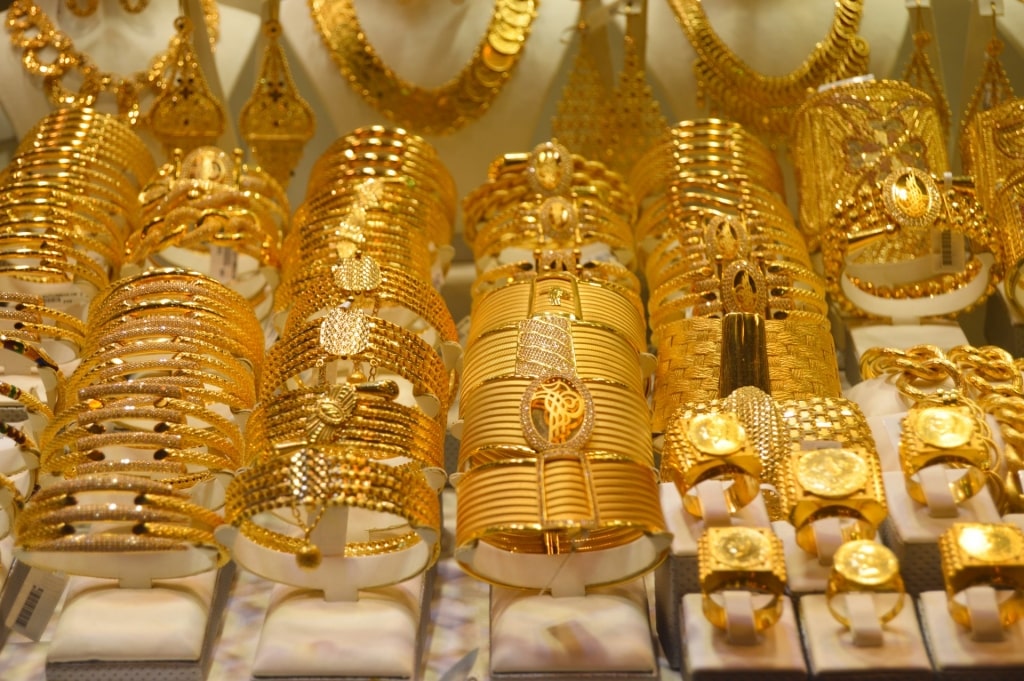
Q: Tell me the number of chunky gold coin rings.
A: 6